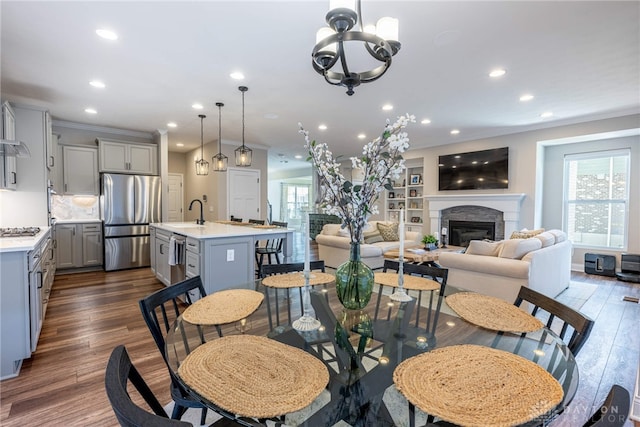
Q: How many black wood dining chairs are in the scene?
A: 6